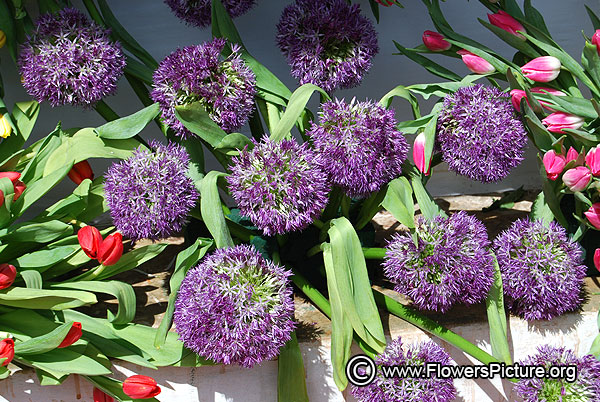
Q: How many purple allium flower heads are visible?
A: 13